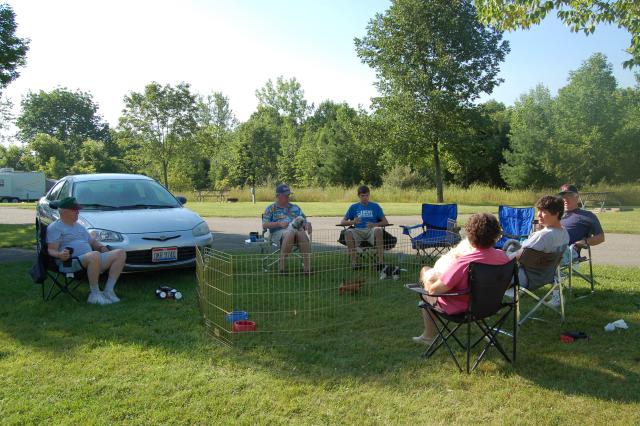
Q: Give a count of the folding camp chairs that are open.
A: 2